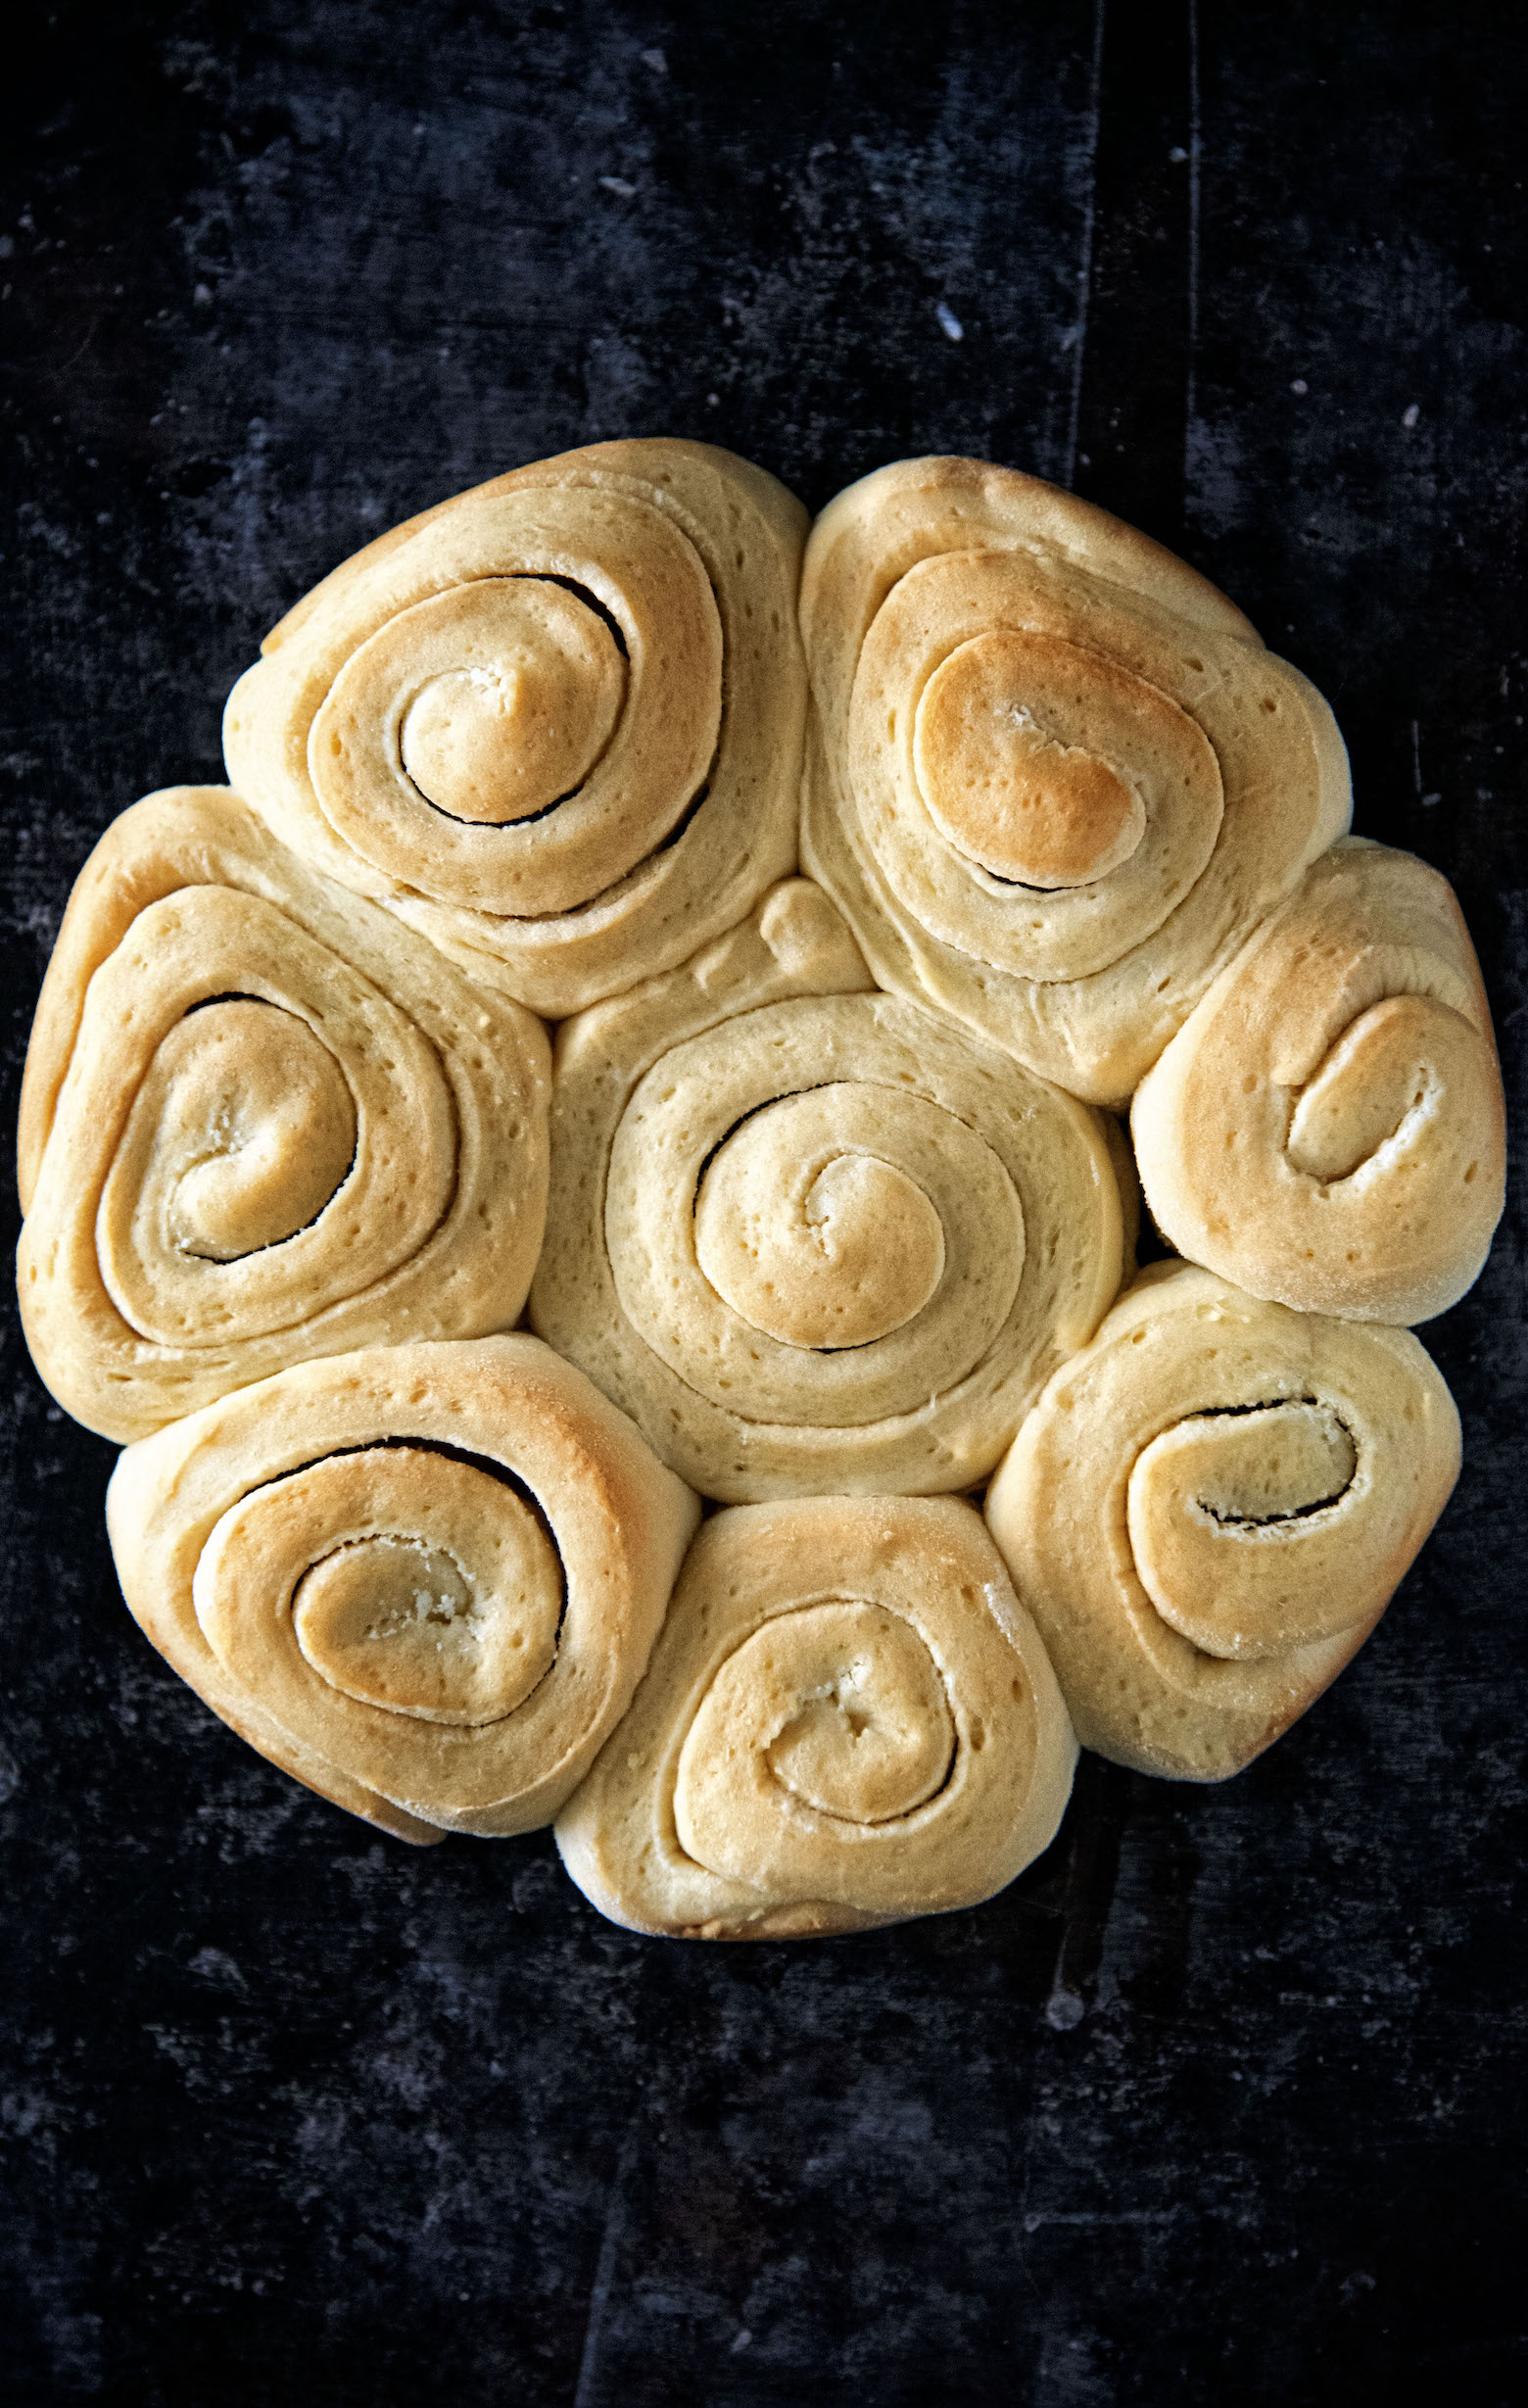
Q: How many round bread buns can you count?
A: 8